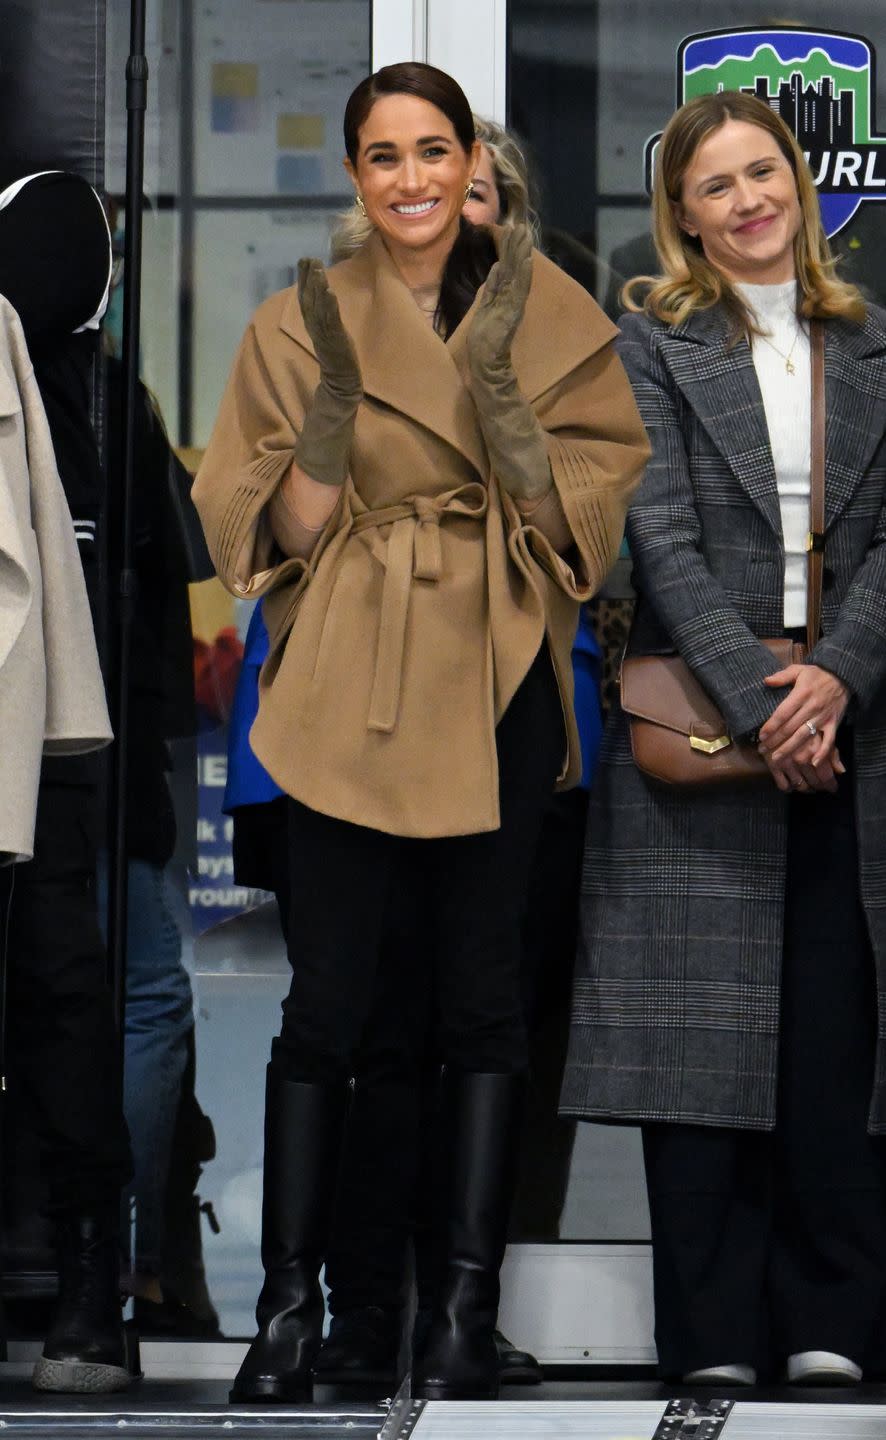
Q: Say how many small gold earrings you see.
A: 2